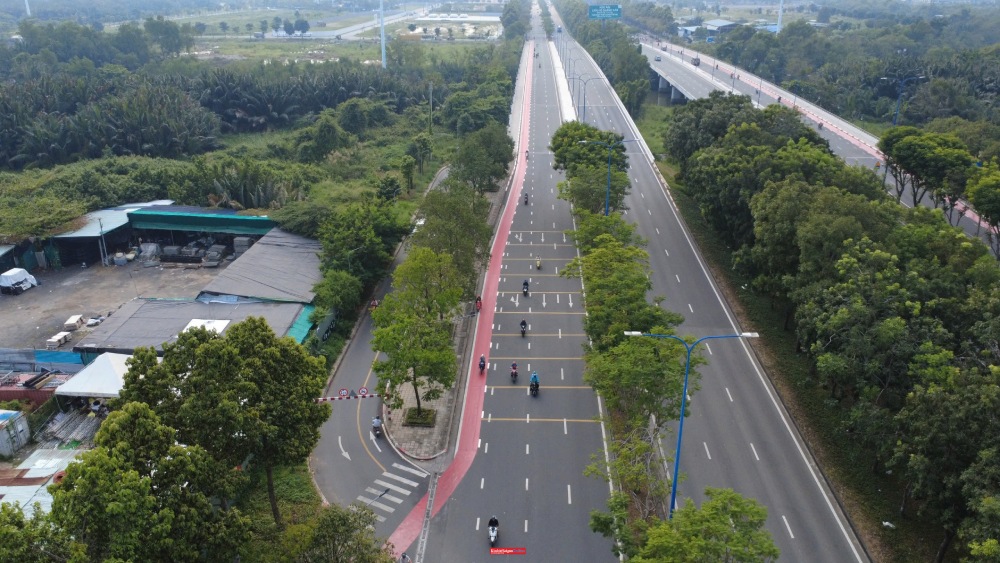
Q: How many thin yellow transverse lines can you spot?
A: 10